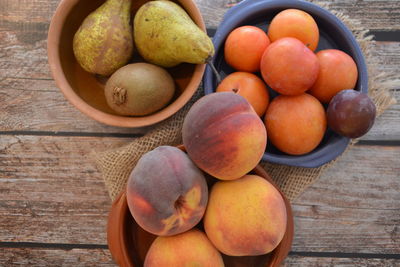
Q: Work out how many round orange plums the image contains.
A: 6